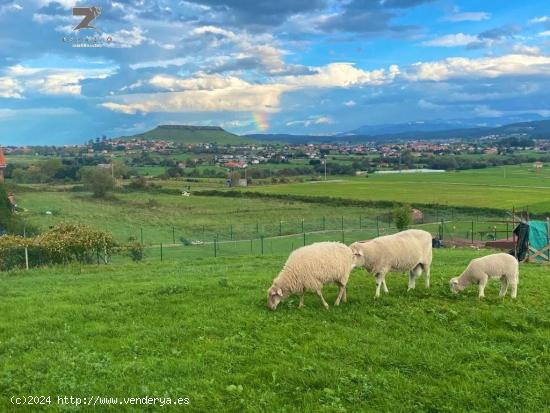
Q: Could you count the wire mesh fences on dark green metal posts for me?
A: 2